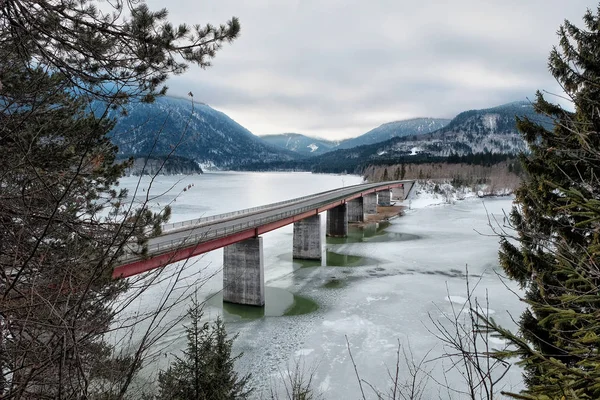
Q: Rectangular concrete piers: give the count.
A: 6